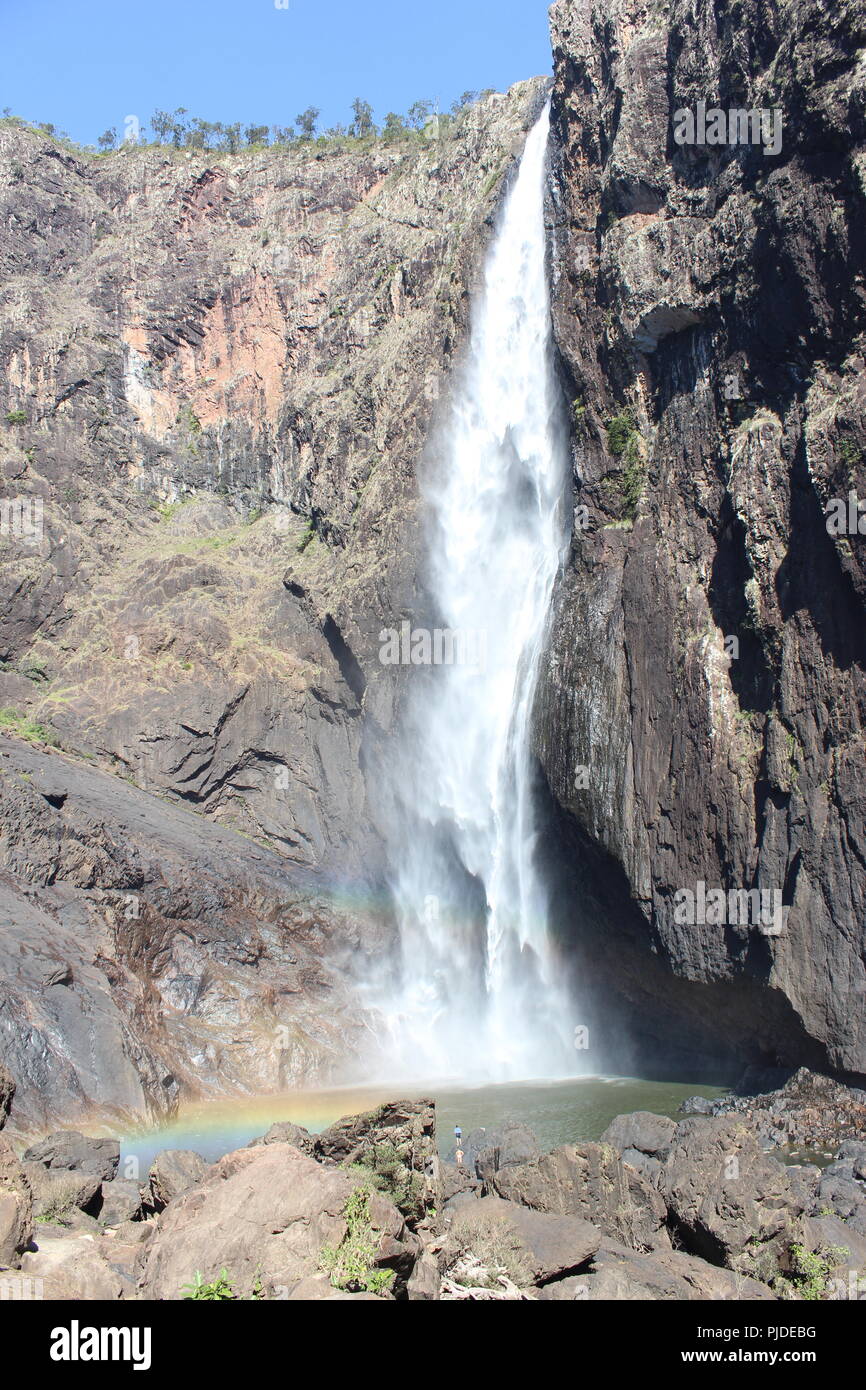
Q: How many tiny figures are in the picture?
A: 2